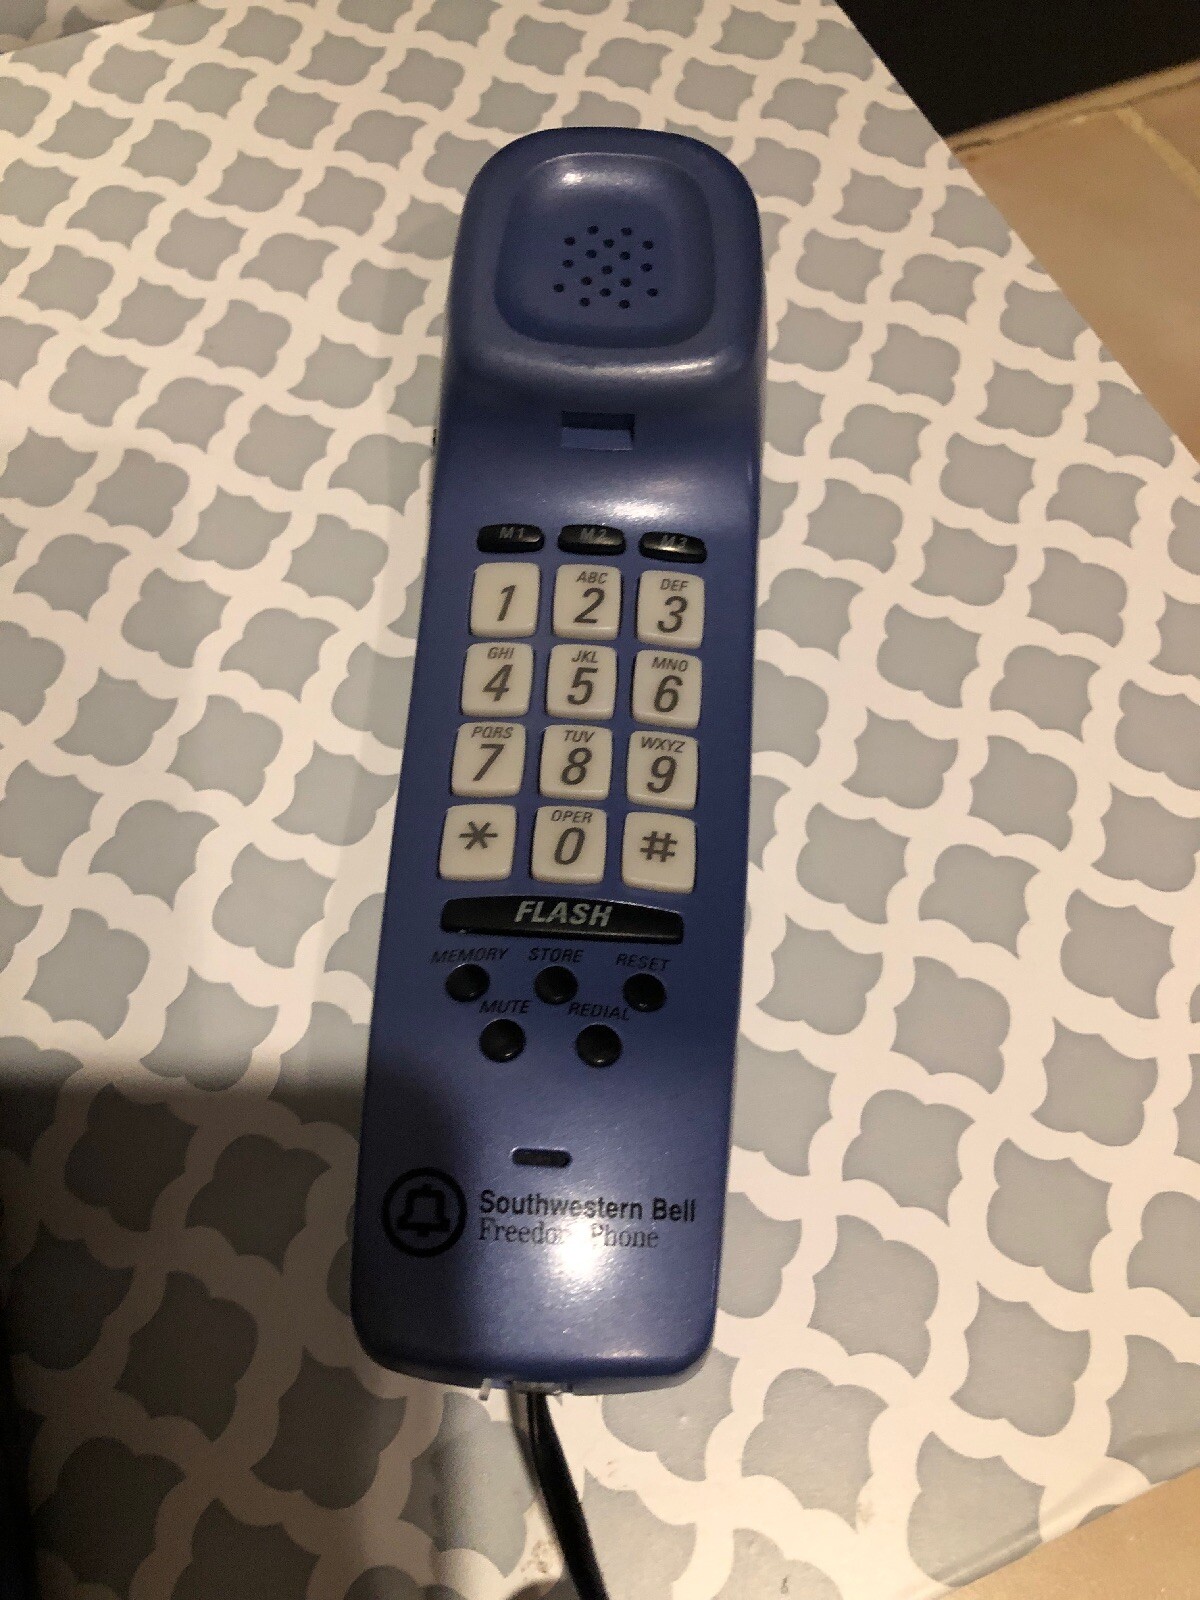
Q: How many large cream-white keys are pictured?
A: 12